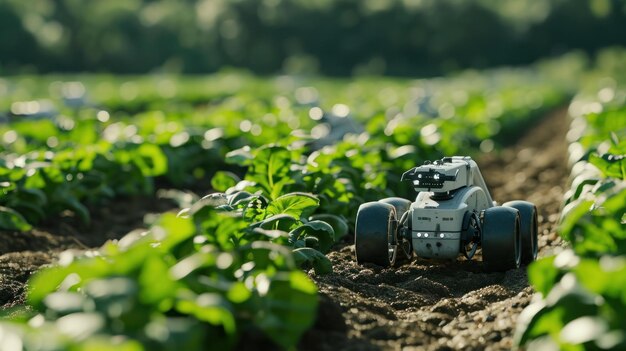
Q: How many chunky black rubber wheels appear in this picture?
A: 4